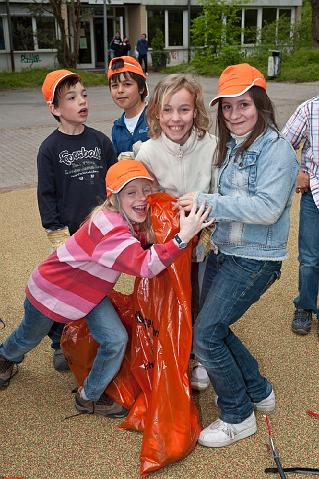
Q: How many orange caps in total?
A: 4